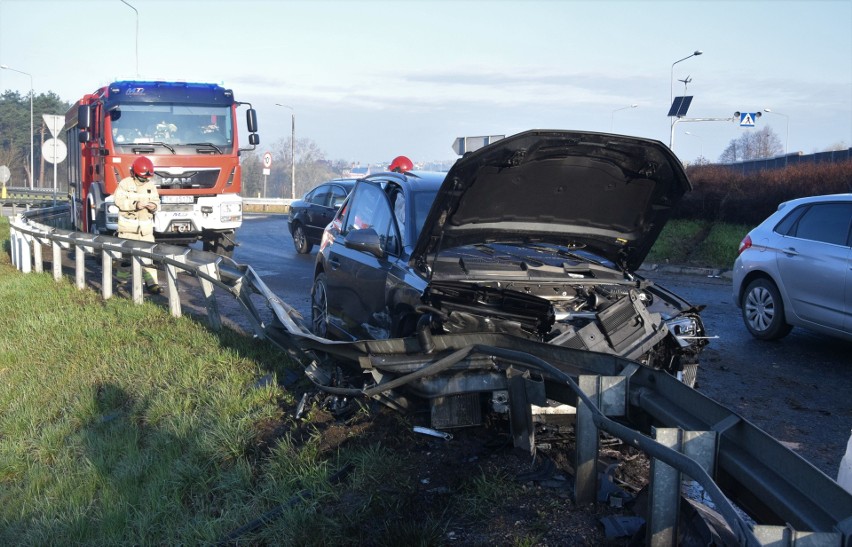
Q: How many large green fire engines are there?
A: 0